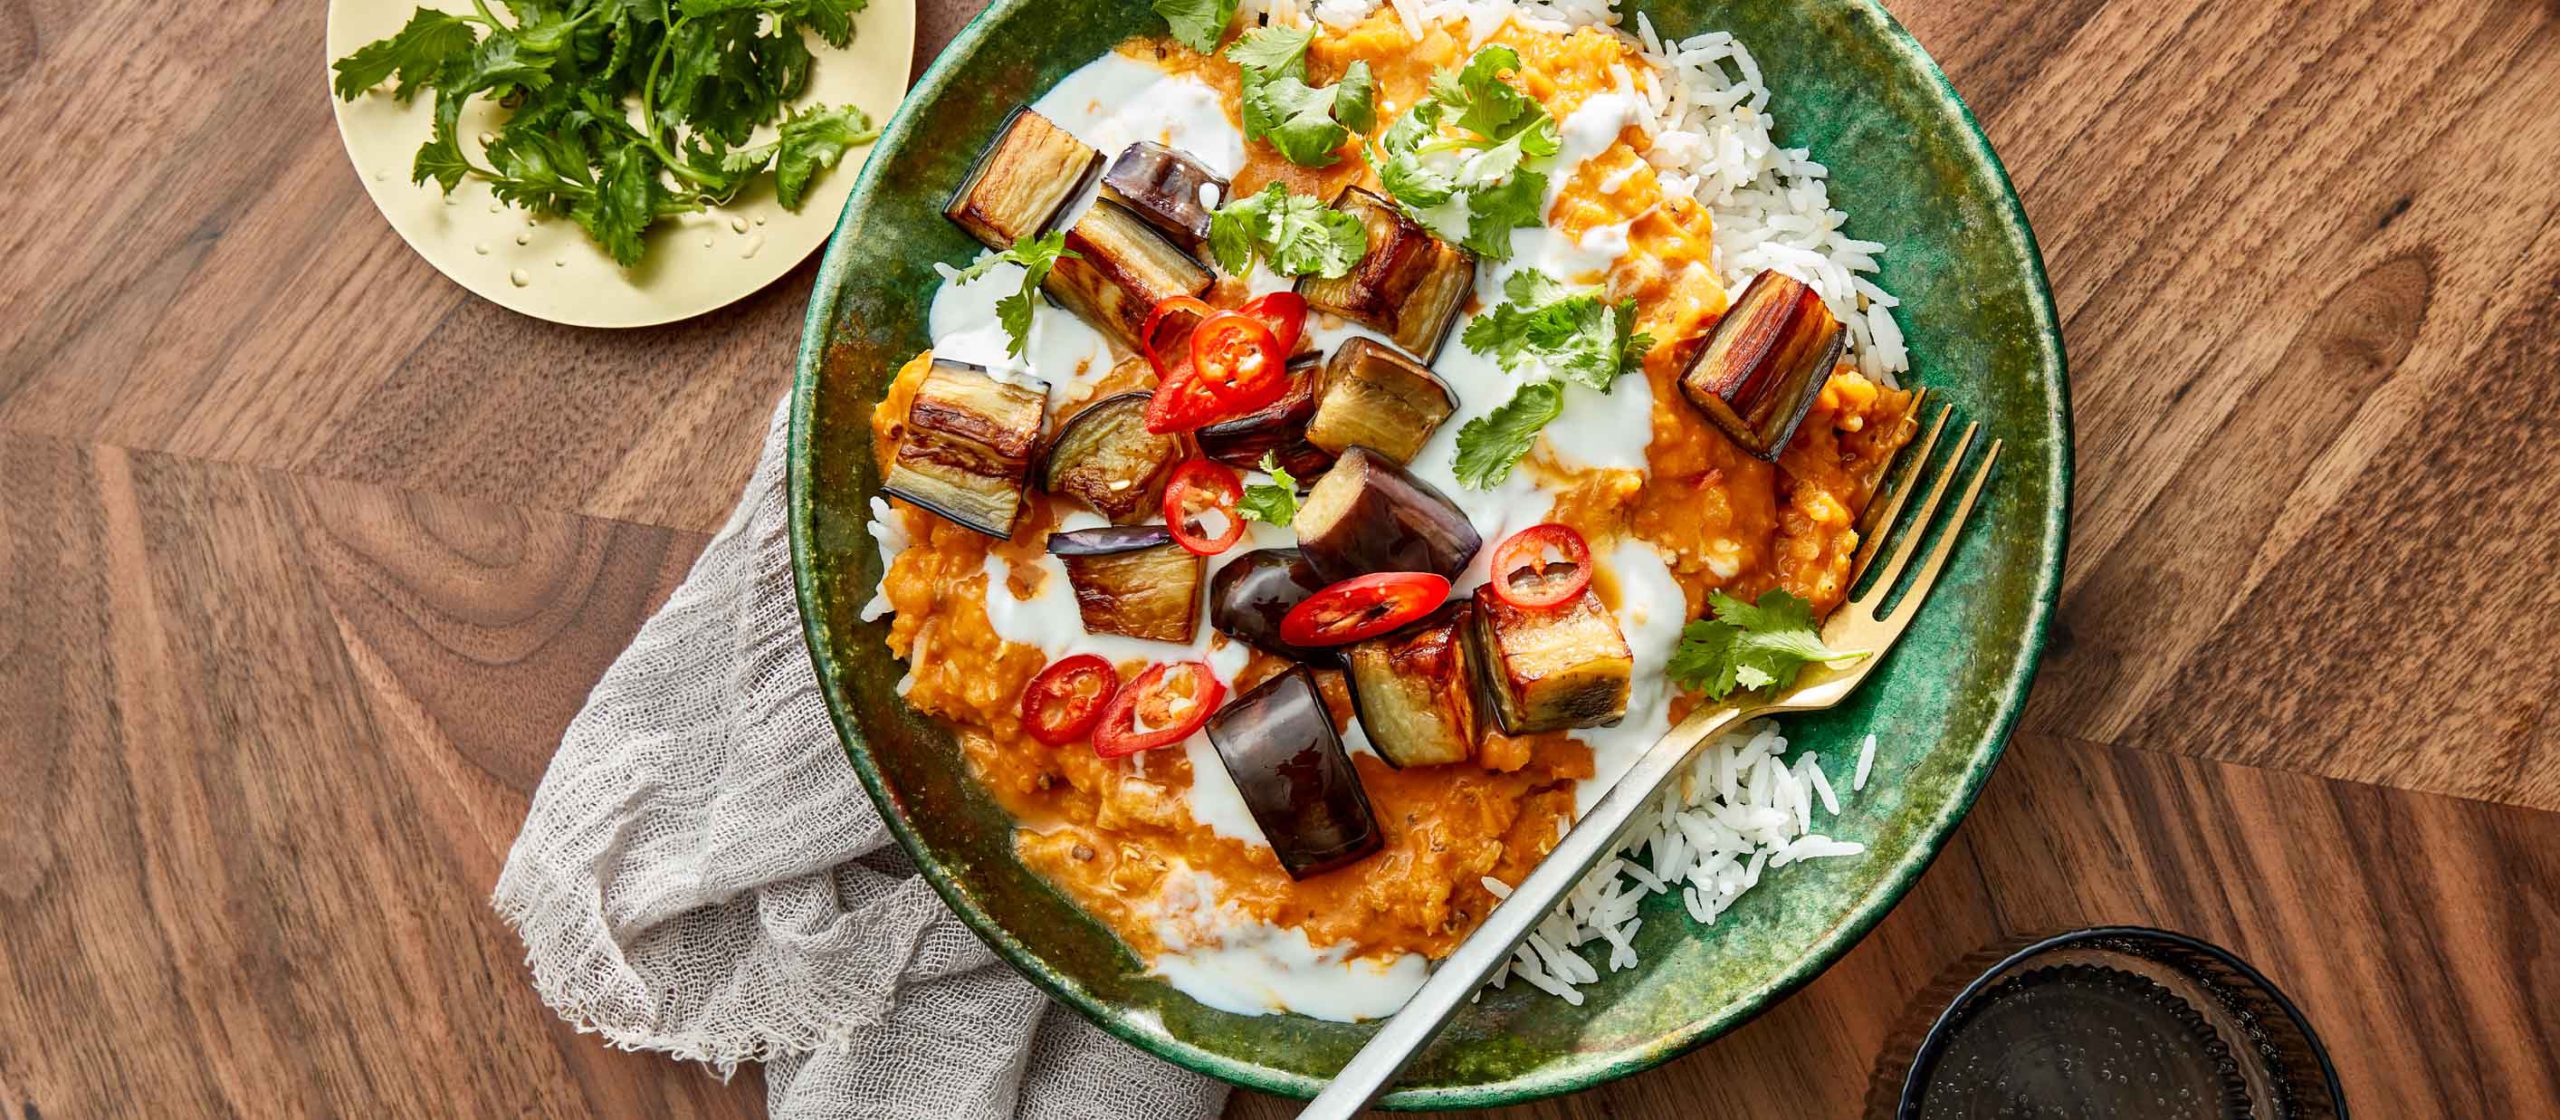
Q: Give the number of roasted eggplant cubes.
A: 15